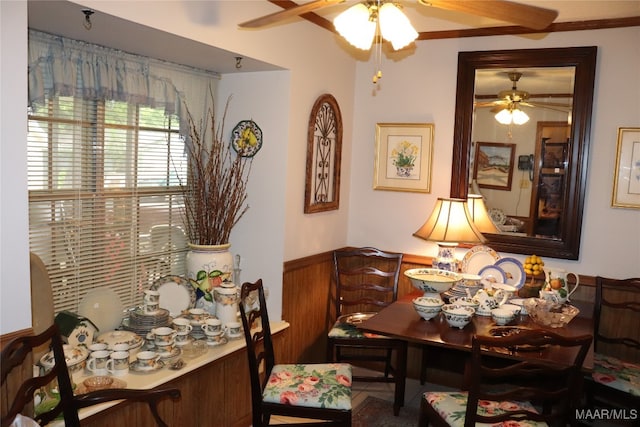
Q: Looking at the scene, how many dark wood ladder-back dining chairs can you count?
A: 5